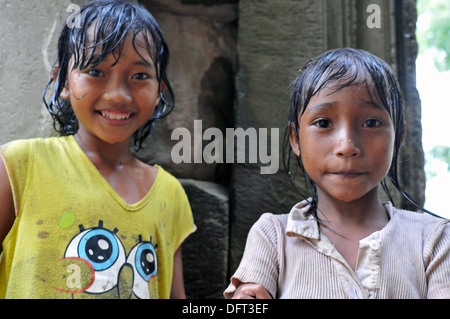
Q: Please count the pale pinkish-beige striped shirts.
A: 1